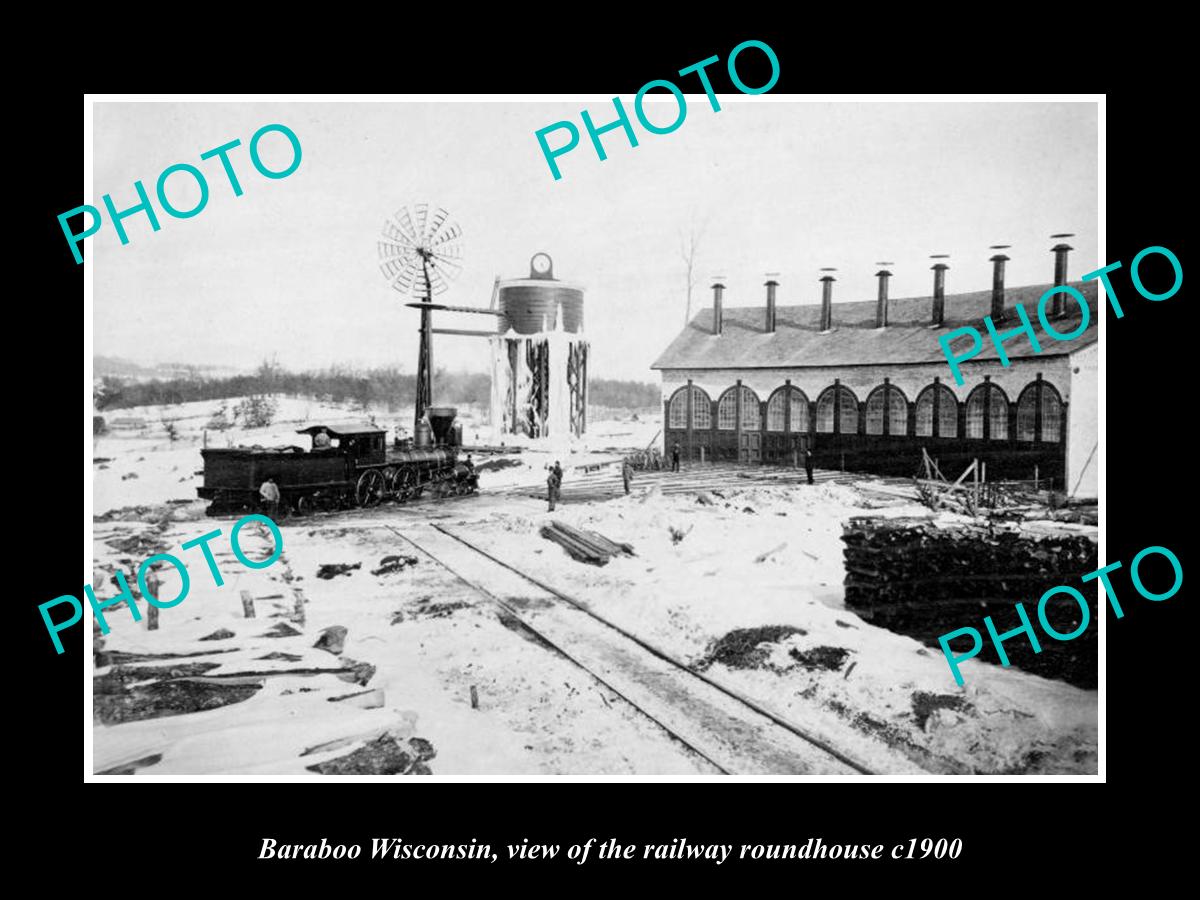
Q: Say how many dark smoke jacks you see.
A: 7